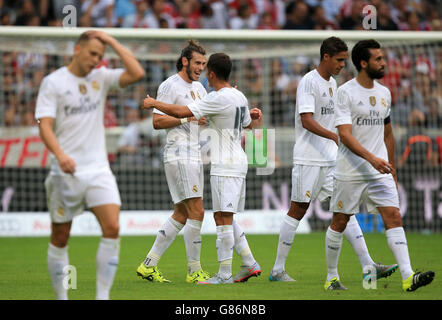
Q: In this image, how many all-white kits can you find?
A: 5